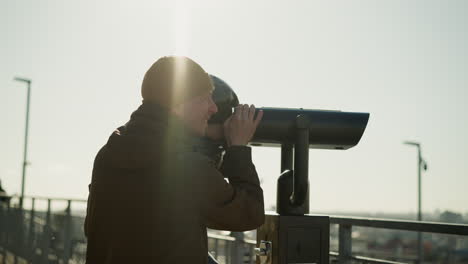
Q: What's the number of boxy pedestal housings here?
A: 1